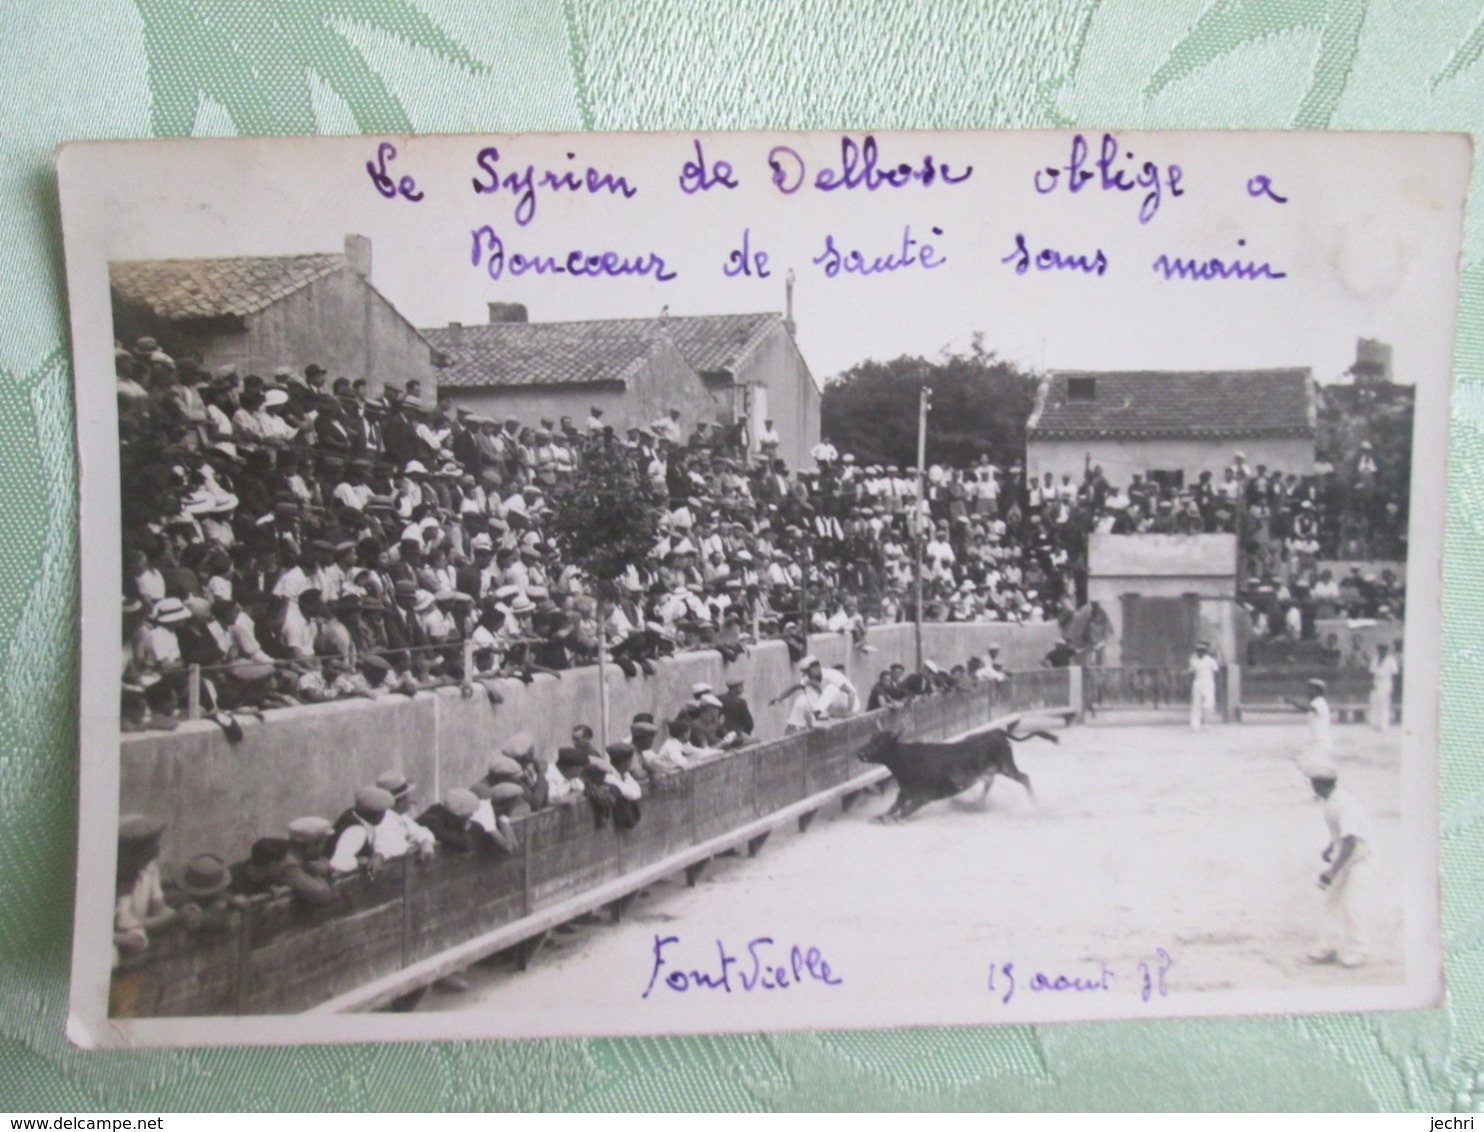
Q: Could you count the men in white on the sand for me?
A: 4